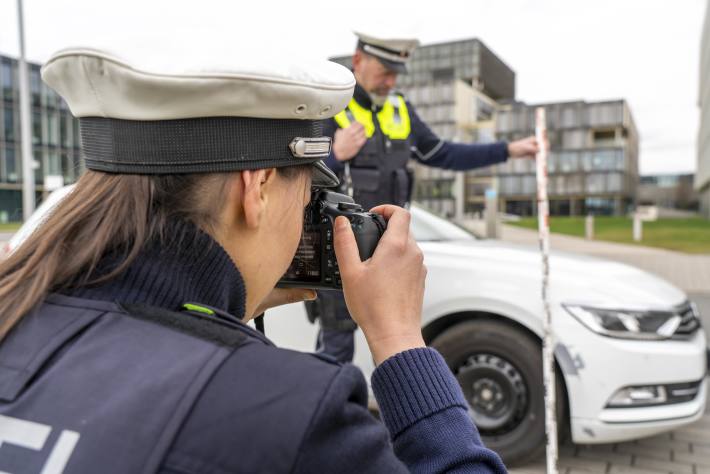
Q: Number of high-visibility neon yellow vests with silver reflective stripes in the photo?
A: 1